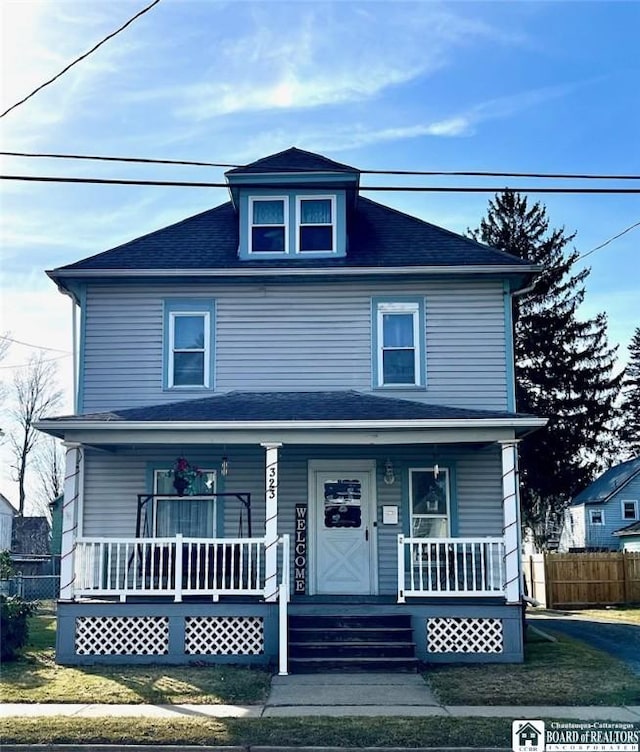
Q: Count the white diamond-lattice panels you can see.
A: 3